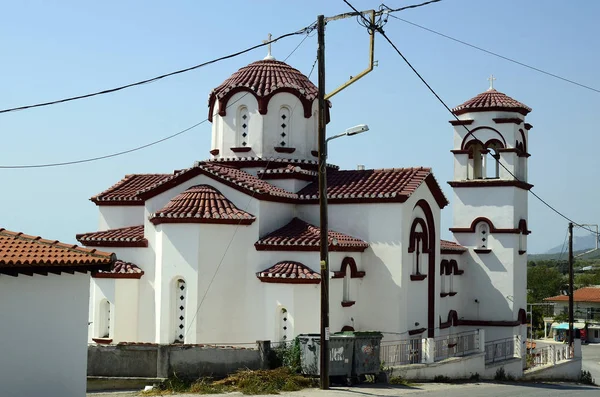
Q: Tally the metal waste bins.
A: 2